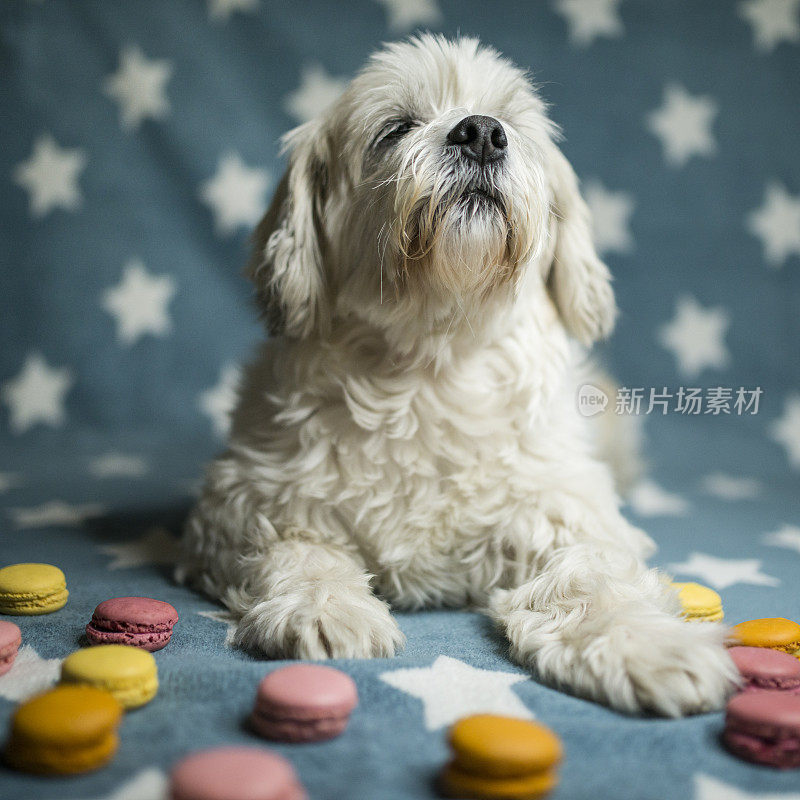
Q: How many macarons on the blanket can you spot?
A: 12